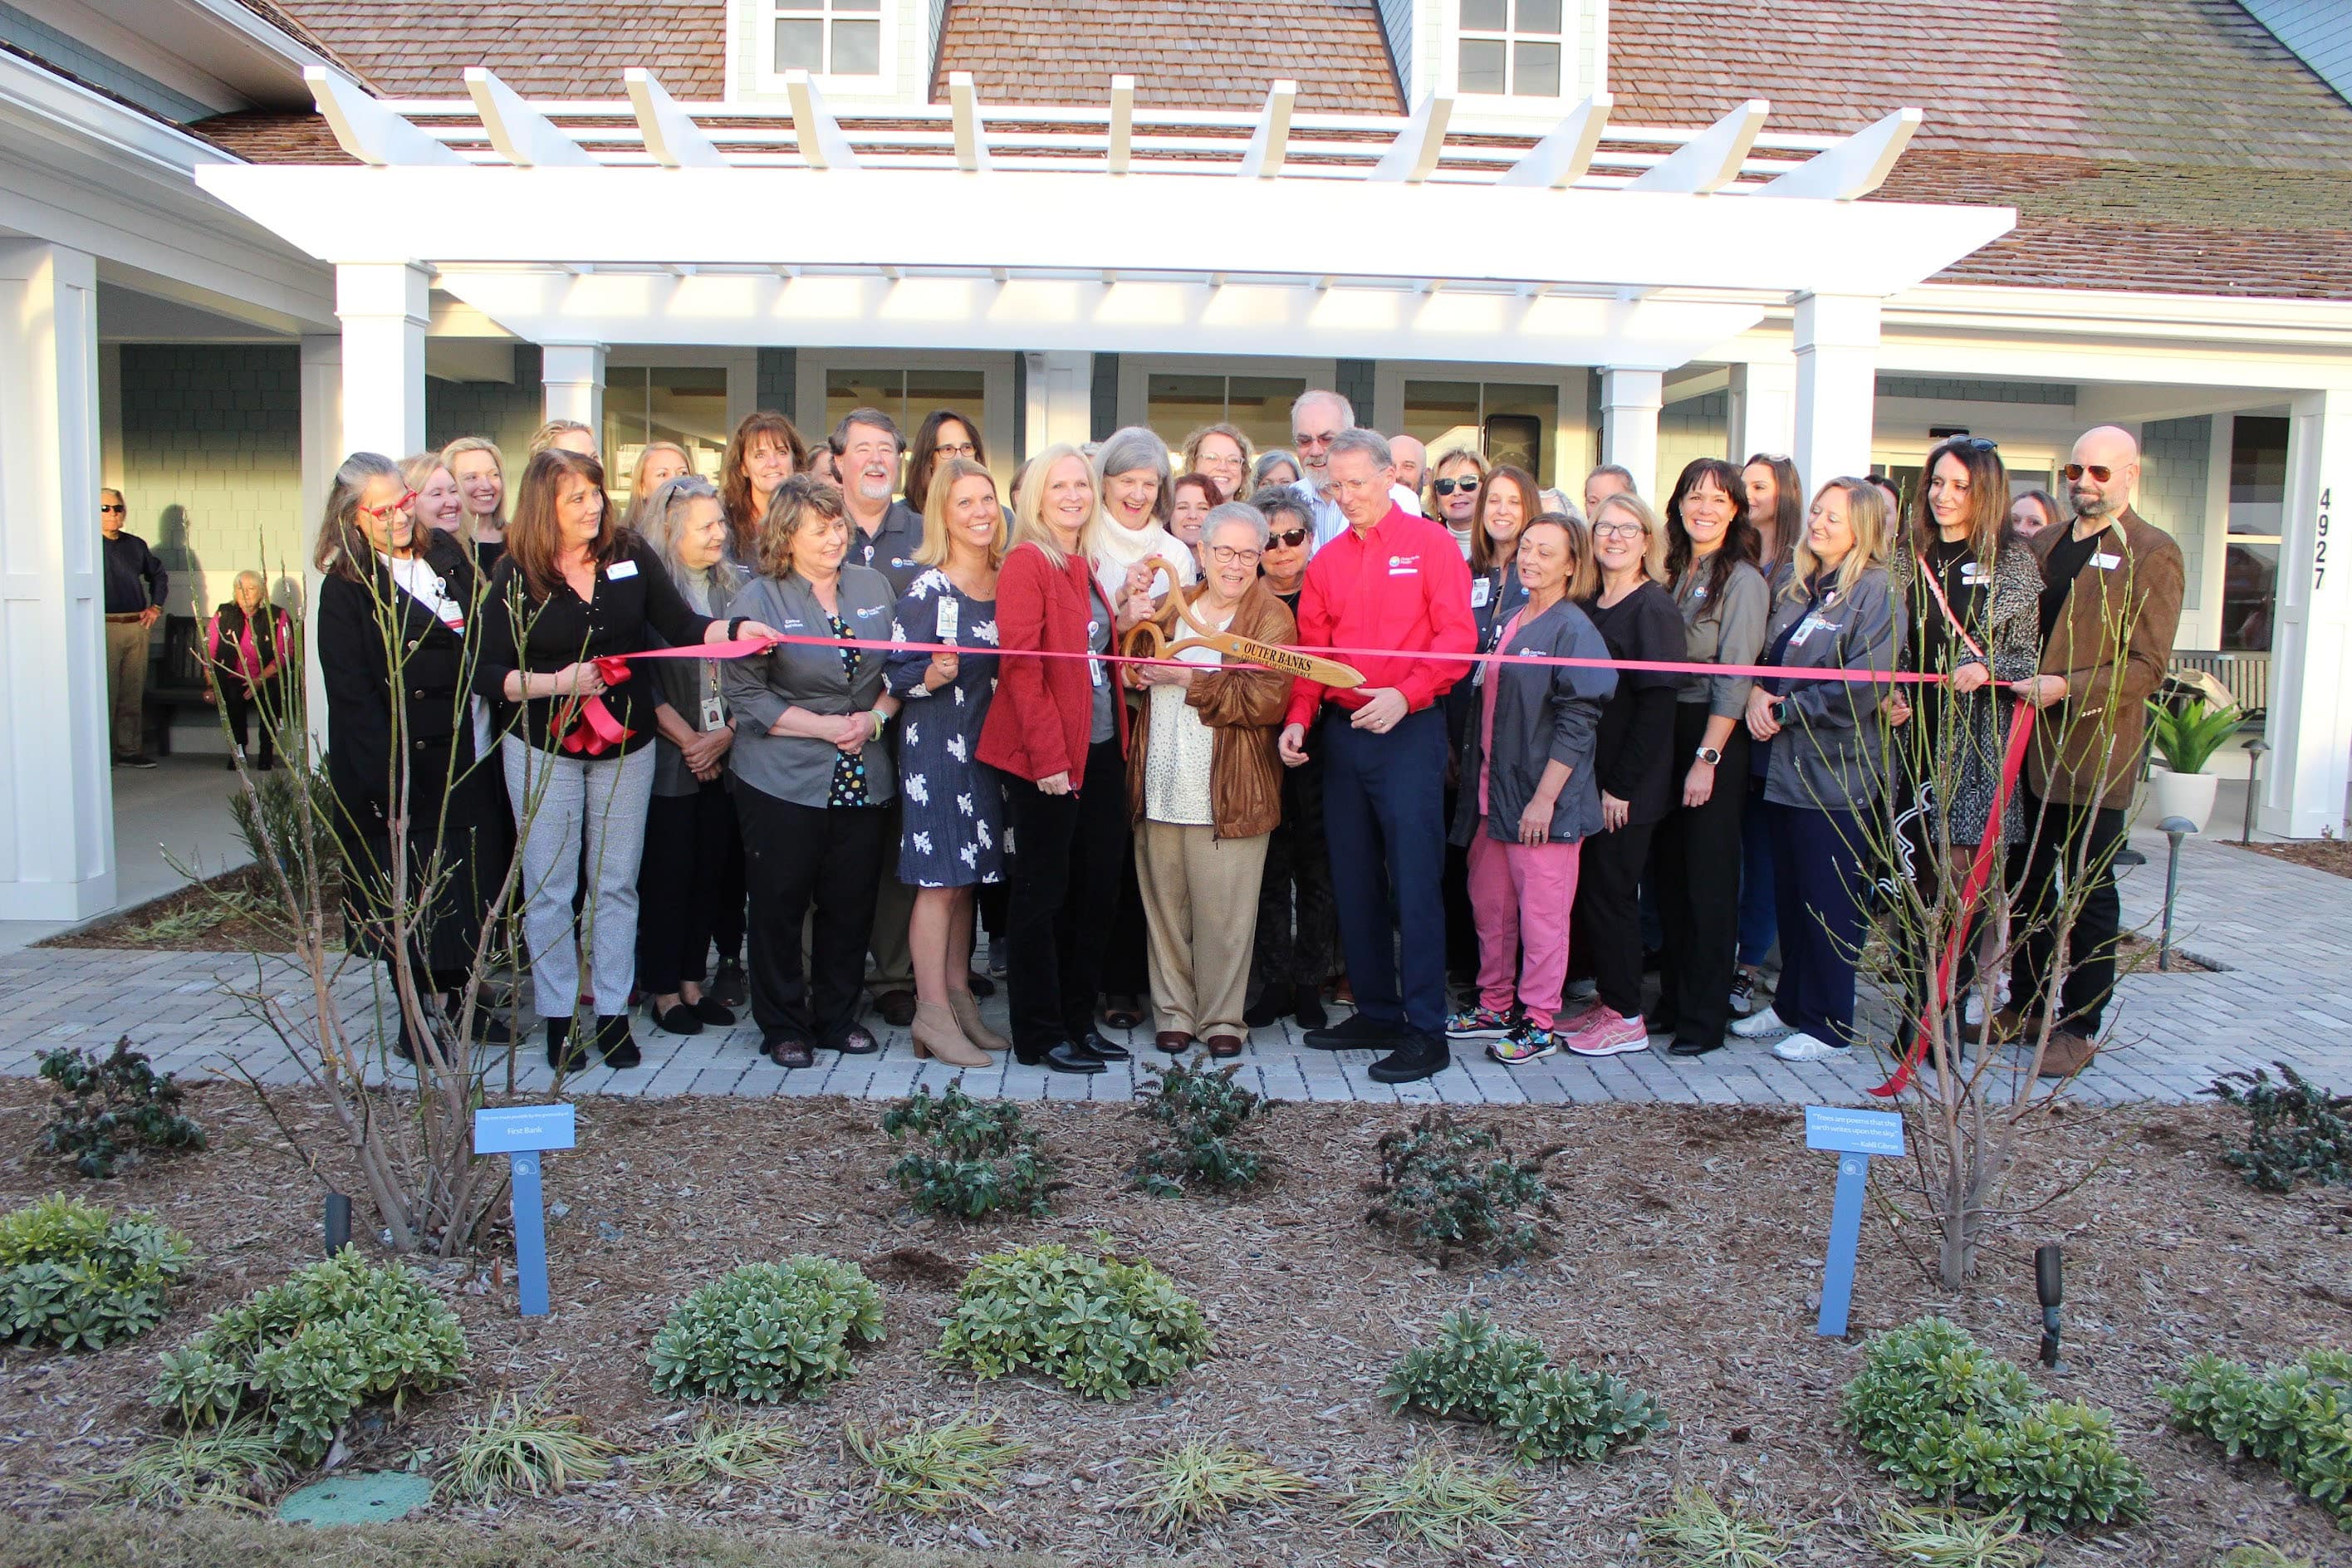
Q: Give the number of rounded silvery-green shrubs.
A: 7